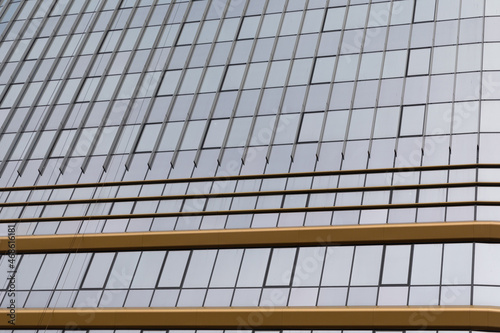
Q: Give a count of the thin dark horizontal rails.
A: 3